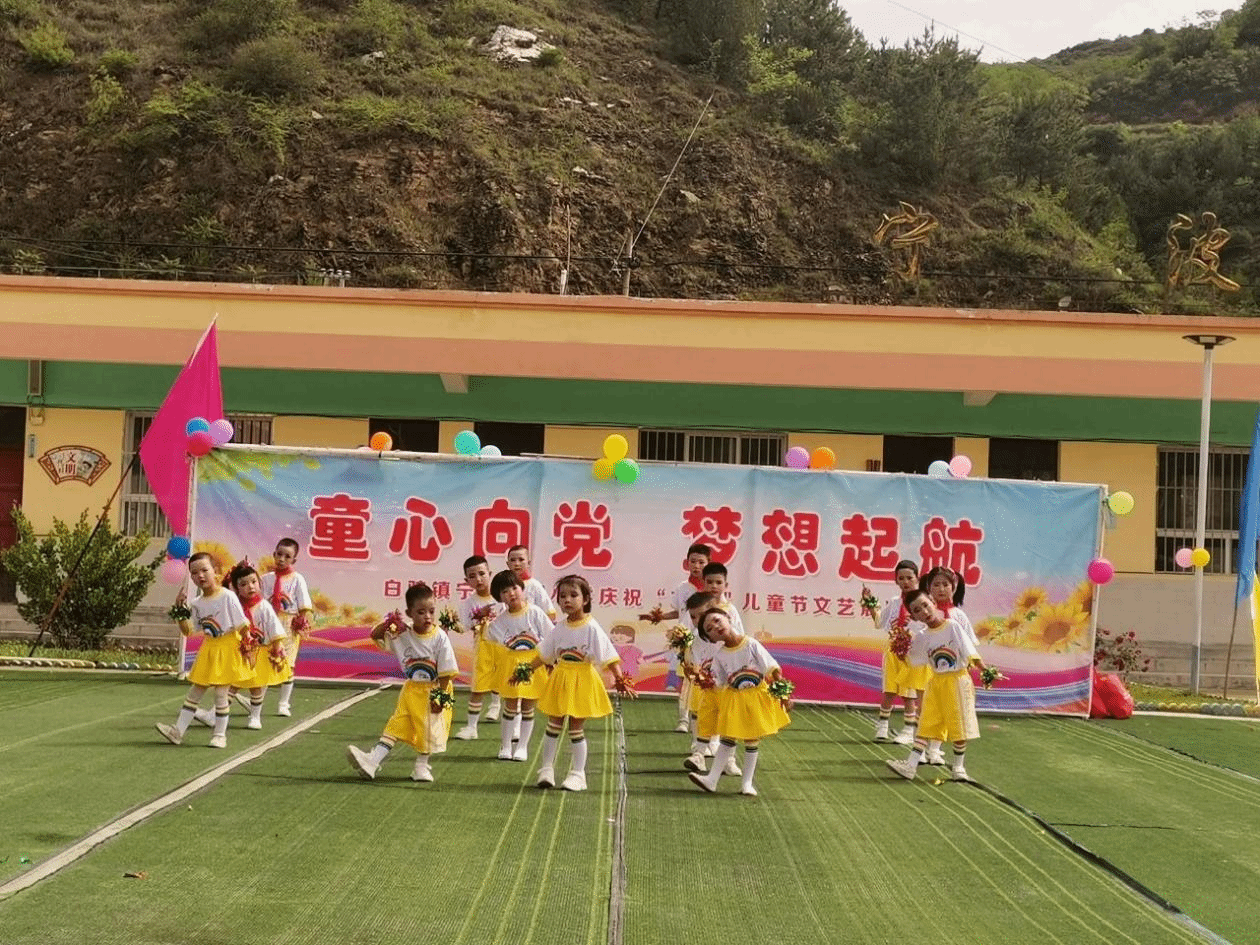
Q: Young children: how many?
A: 15